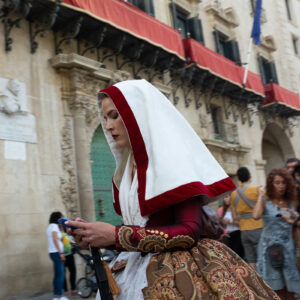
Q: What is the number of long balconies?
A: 3